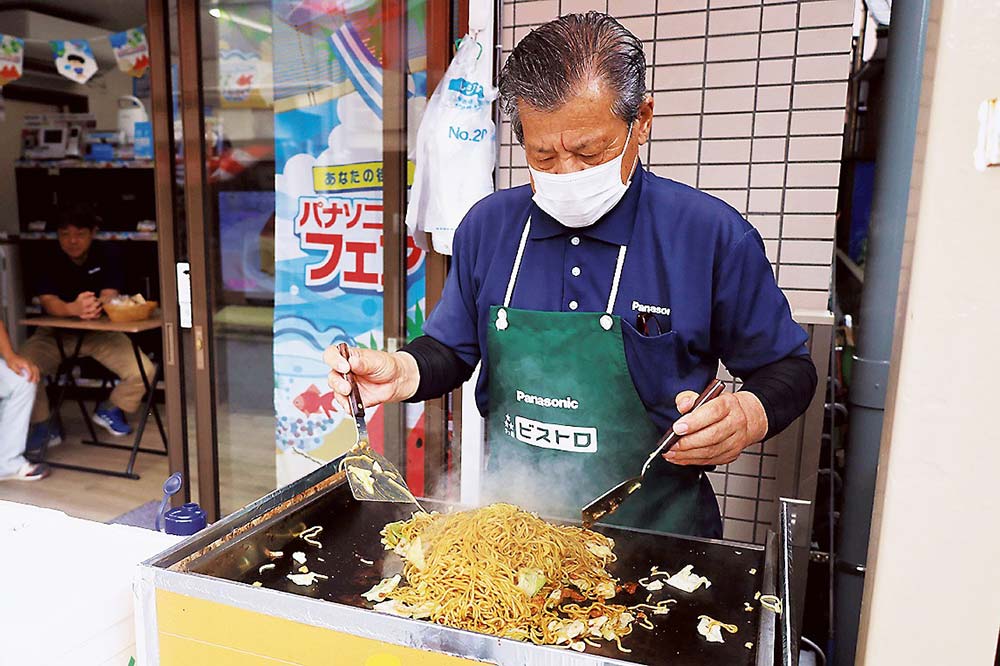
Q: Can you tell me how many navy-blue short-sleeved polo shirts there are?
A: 2